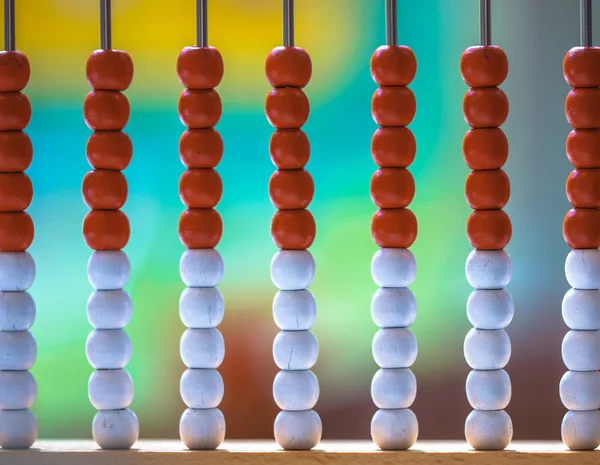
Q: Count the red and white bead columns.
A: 7